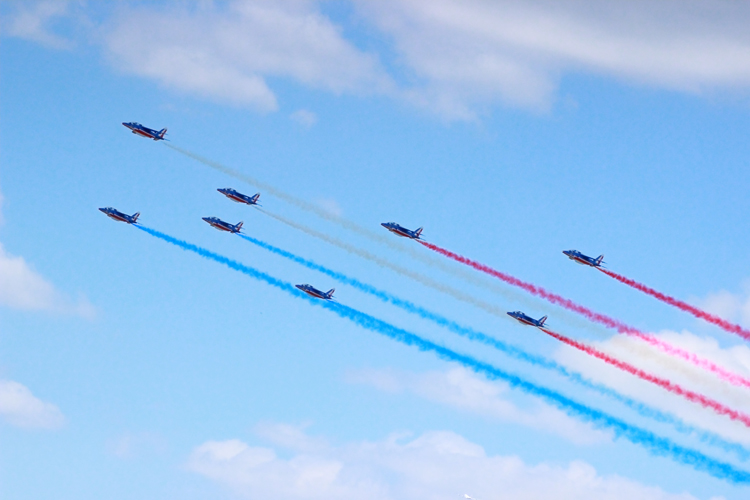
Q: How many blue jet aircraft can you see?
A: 8